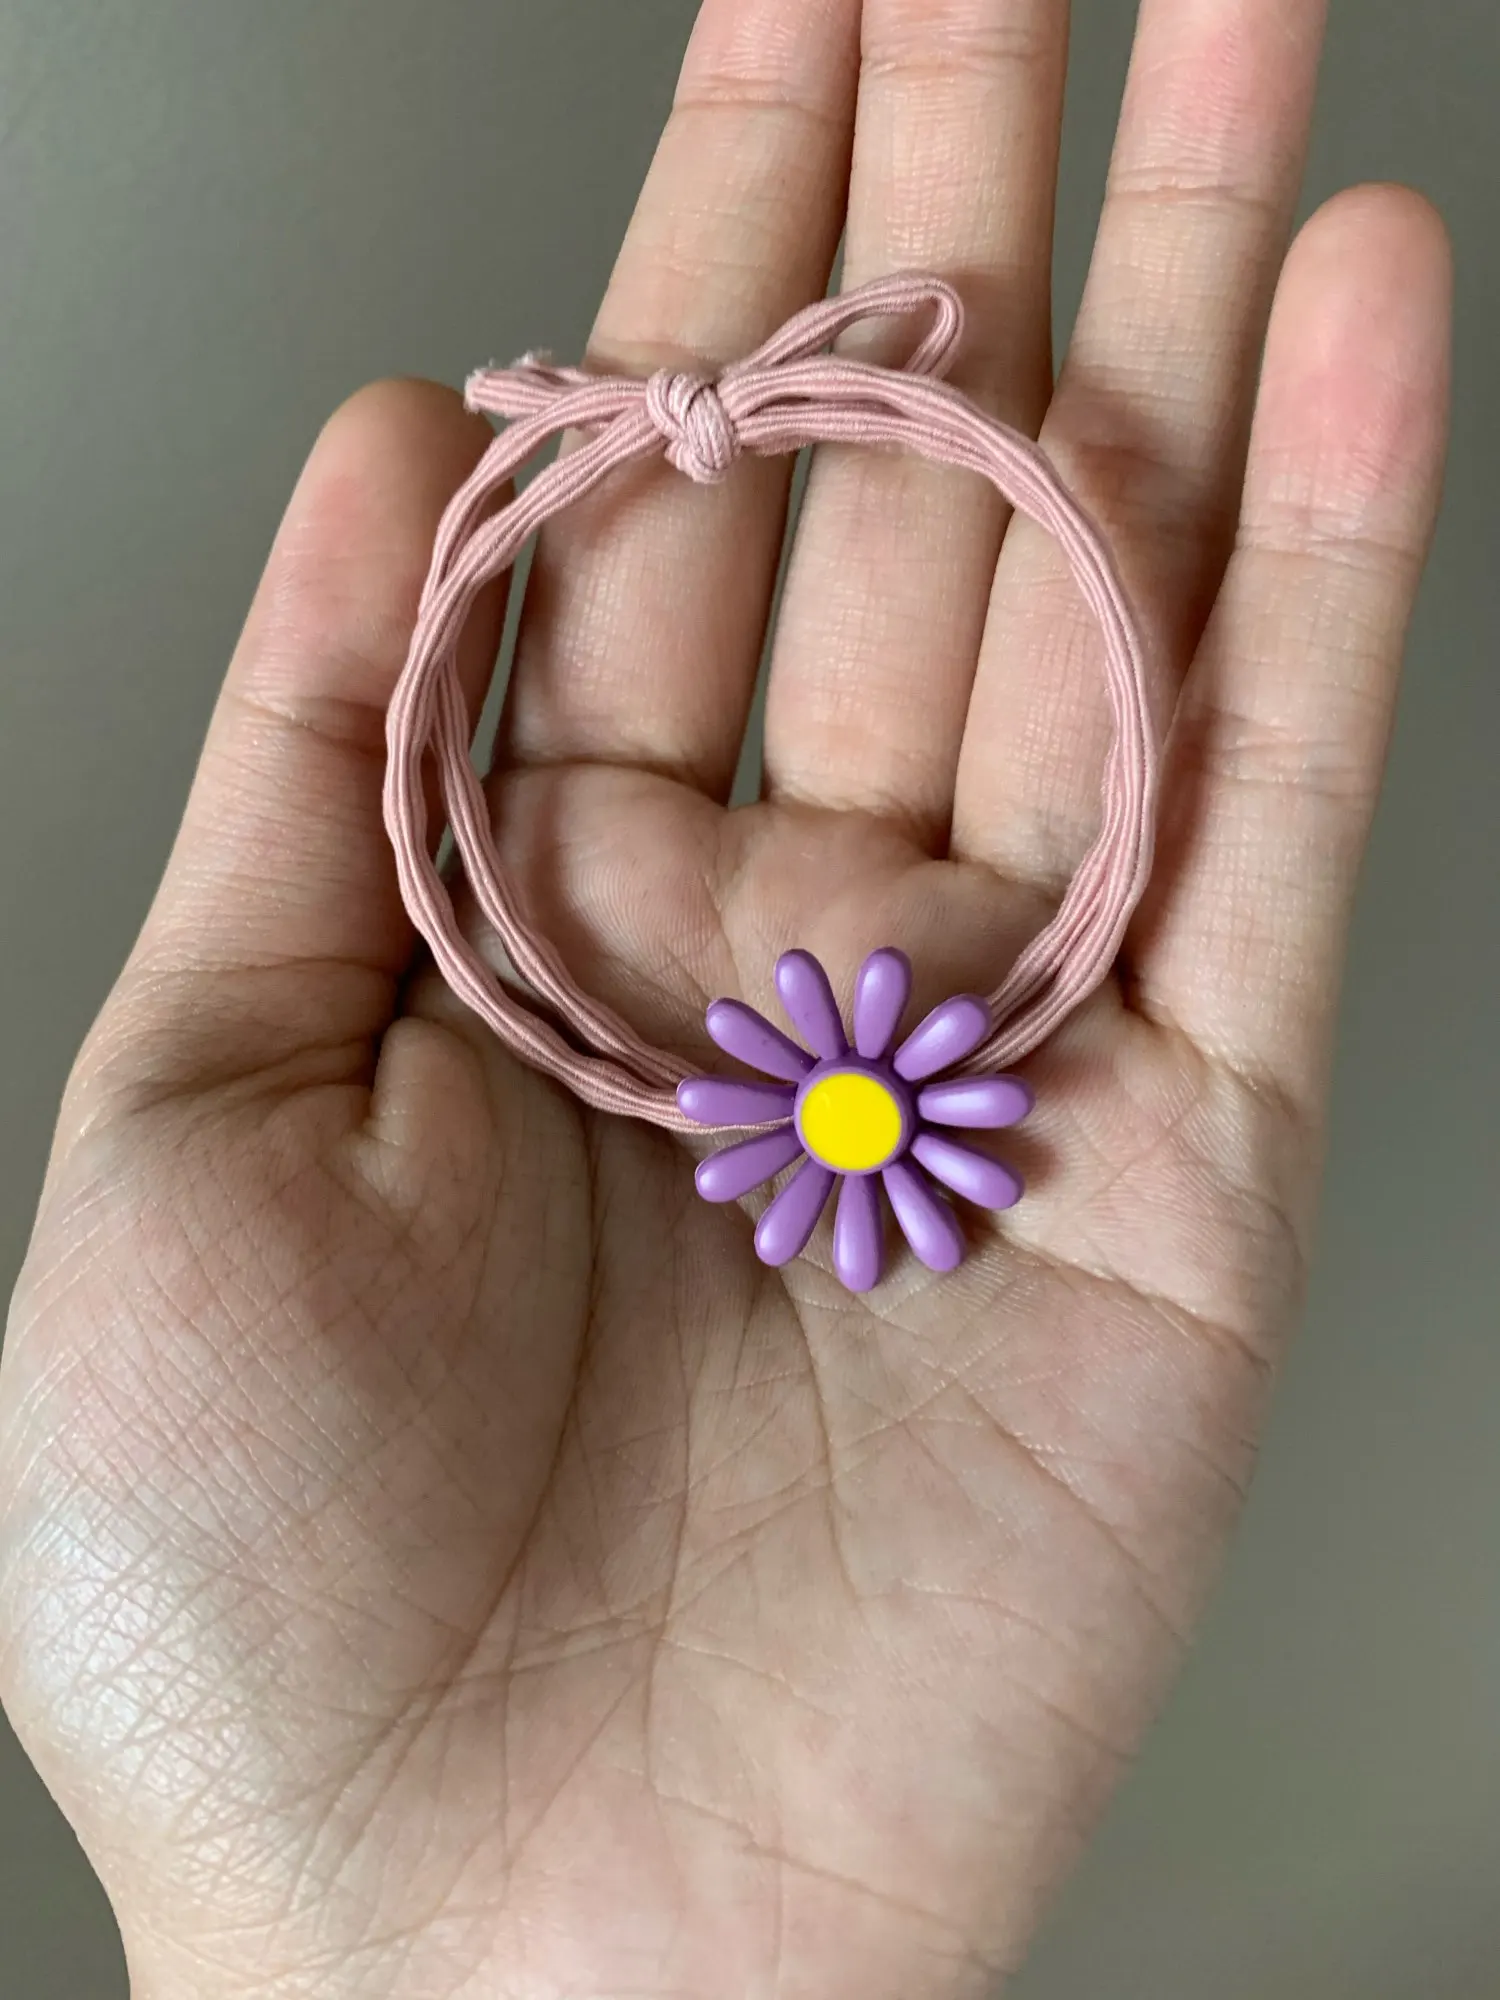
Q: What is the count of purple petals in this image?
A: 11